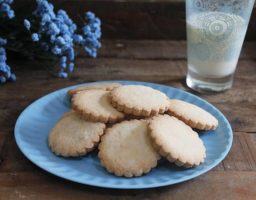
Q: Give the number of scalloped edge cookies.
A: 7